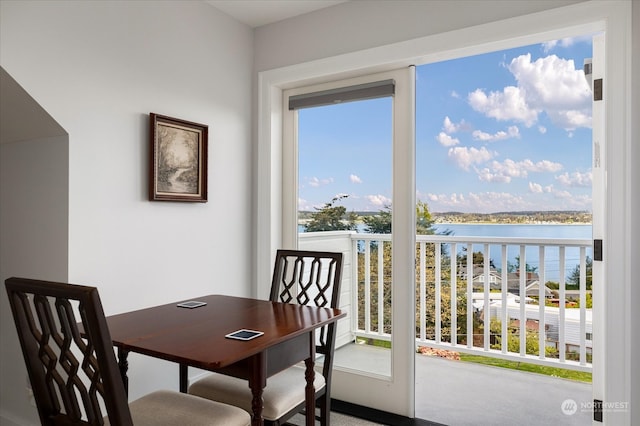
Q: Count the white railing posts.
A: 13